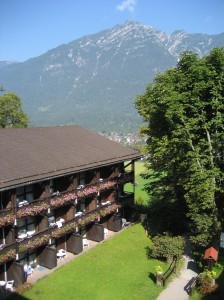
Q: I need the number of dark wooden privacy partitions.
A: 5